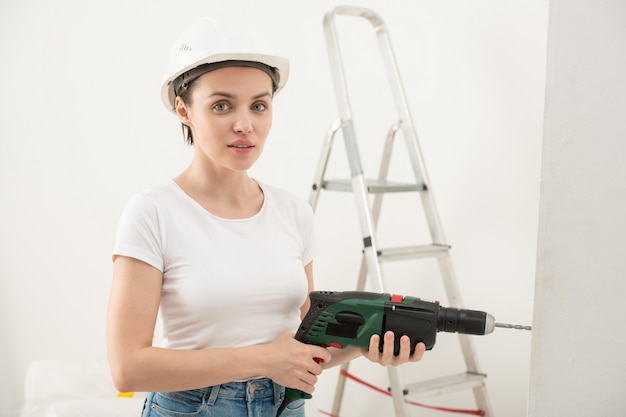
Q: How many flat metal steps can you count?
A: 3